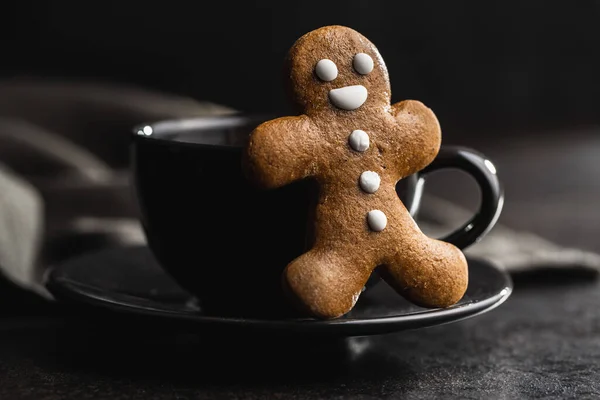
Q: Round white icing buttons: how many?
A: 3